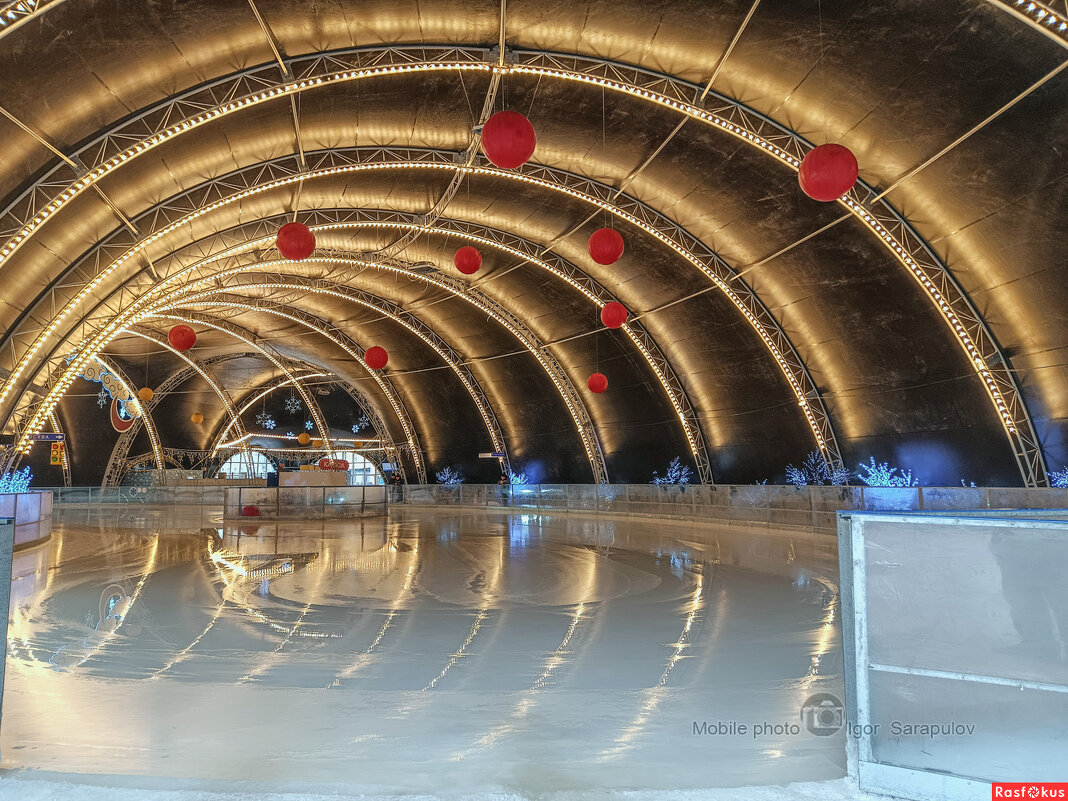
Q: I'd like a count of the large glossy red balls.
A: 9